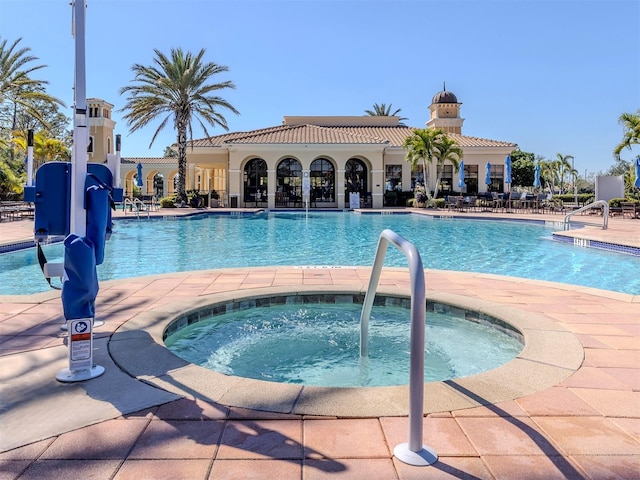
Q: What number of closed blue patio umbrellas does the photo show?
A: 6